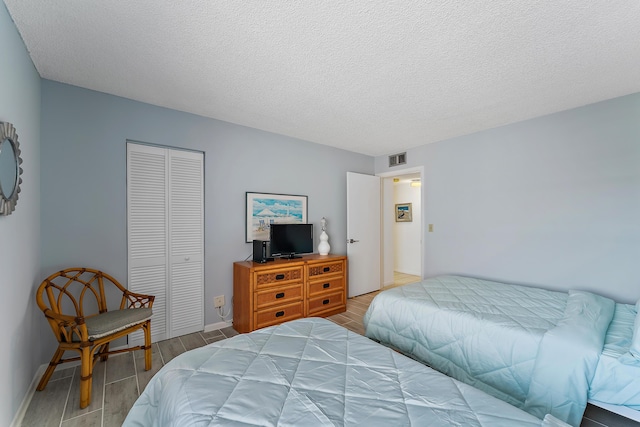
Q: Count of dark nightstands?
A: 0